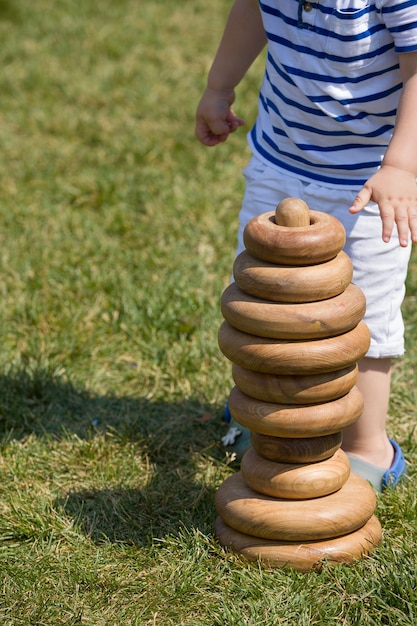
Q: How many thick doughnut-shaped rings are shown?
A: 10